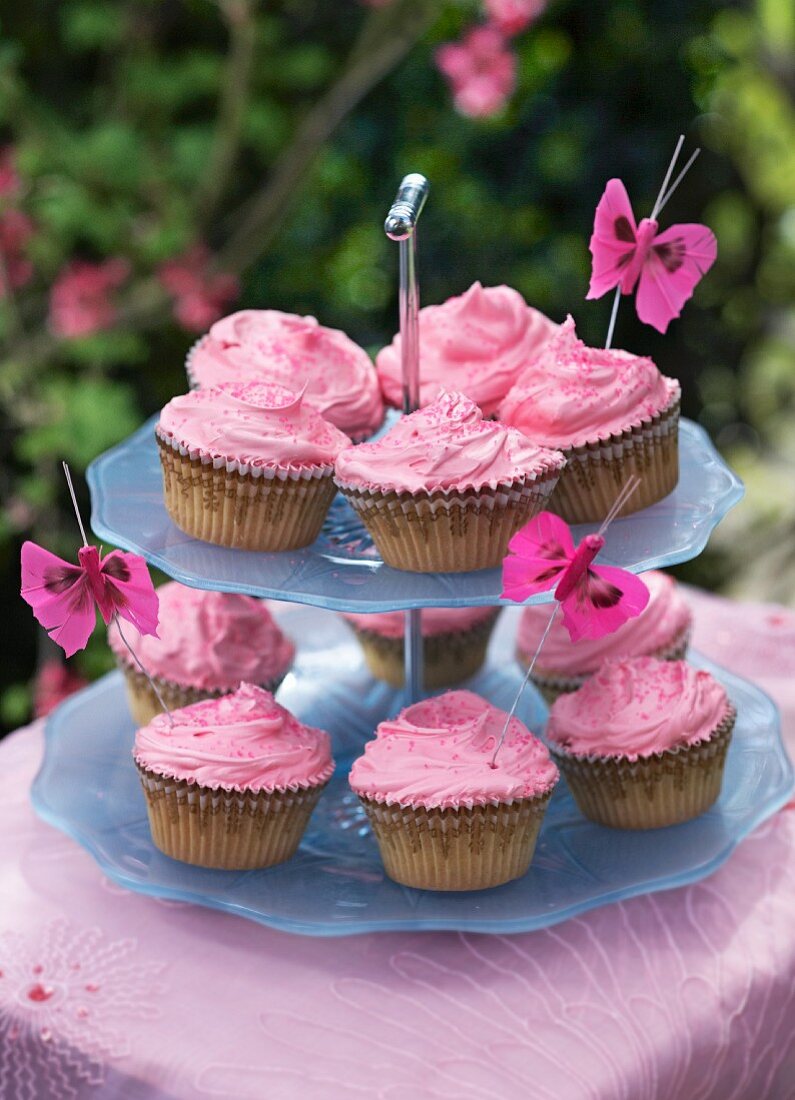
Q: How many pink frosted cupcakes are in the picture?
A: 11